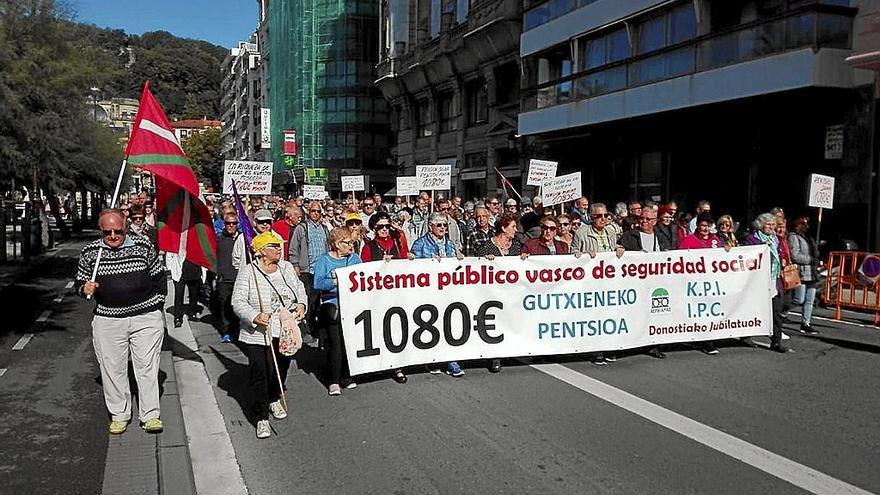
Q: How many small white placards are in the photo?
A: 8